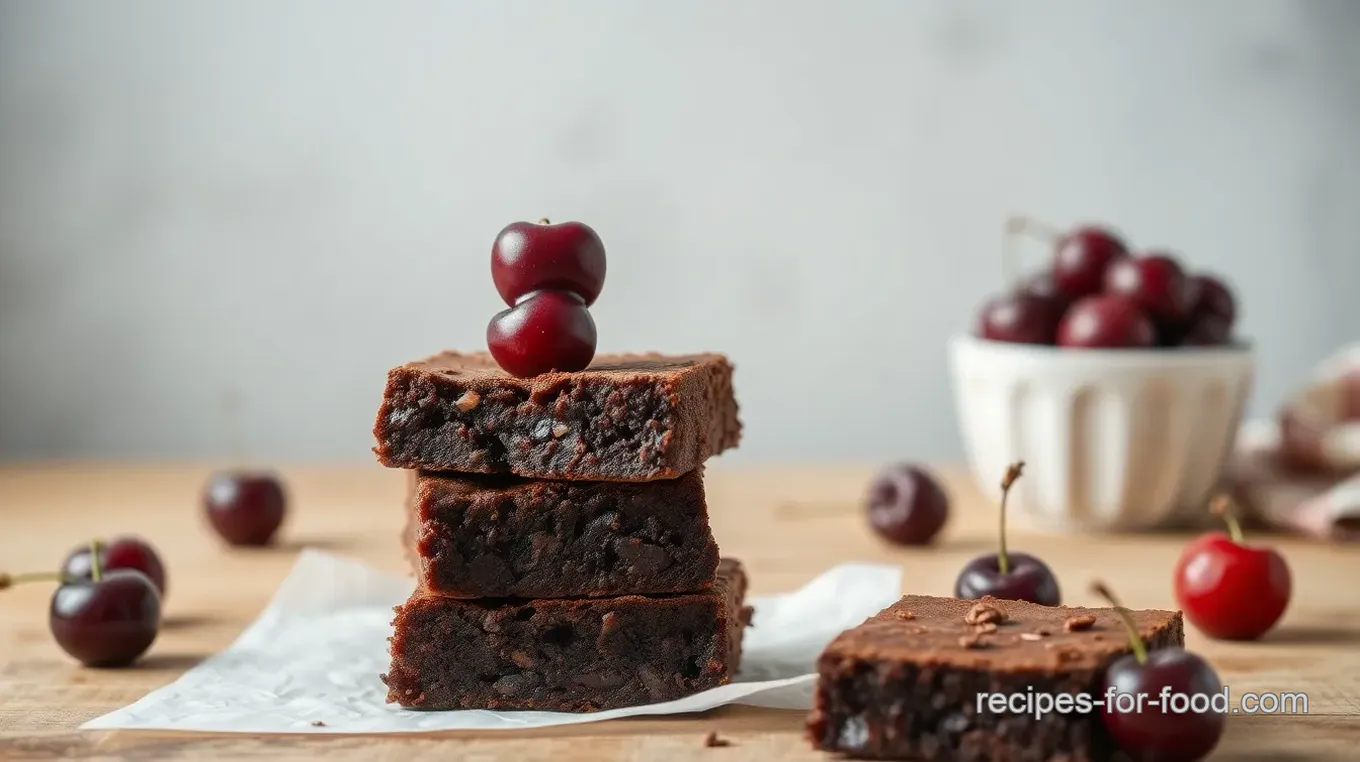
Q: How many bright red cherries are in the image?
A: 1